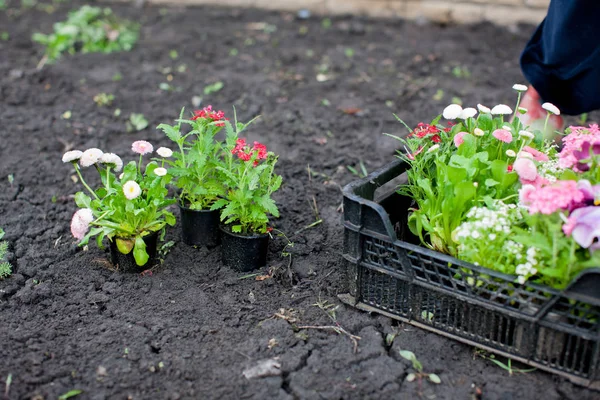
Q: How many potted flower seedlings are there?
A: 3